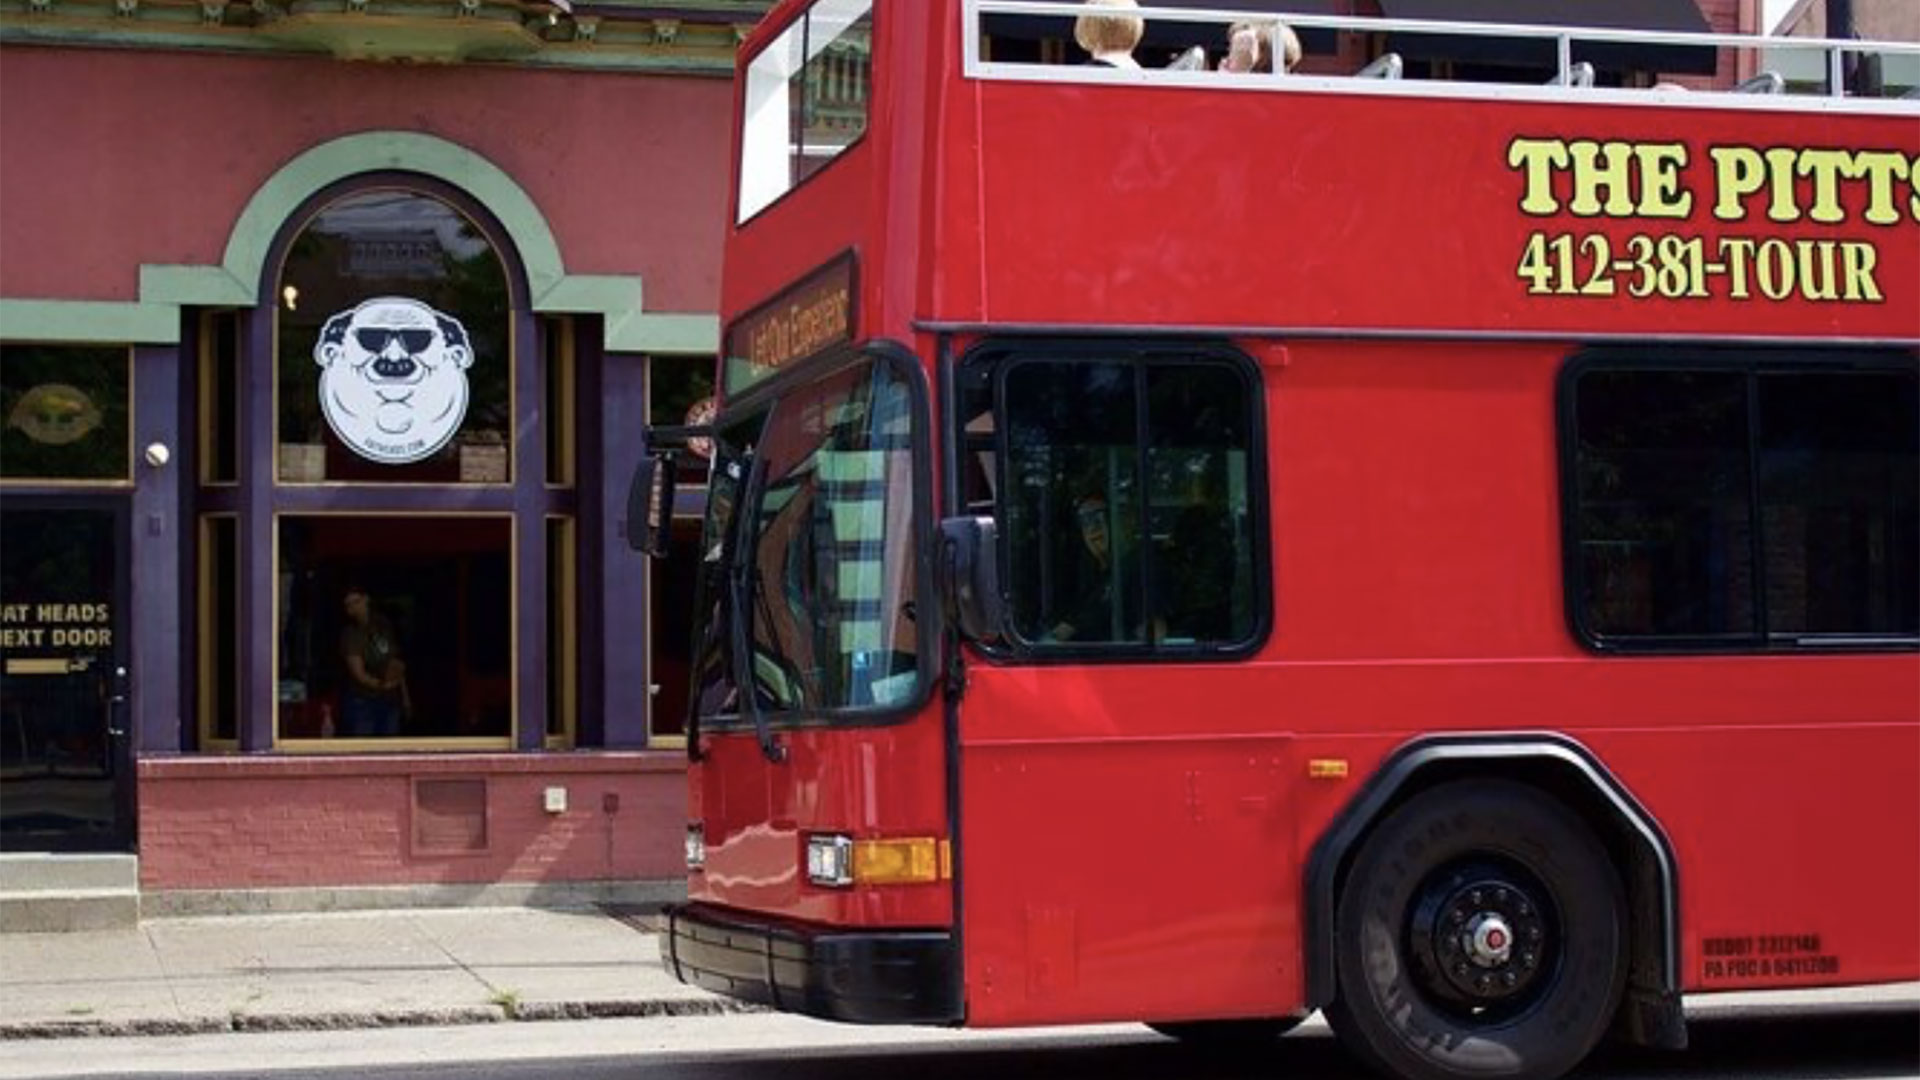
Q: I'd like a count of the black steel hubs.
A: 1